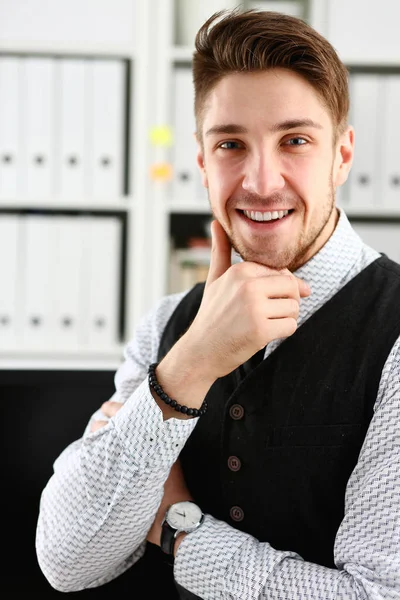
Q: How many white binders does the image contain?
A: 11